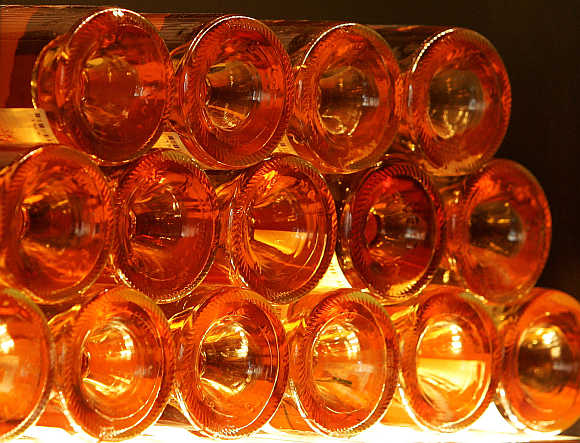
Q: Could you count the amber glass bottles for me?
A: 15